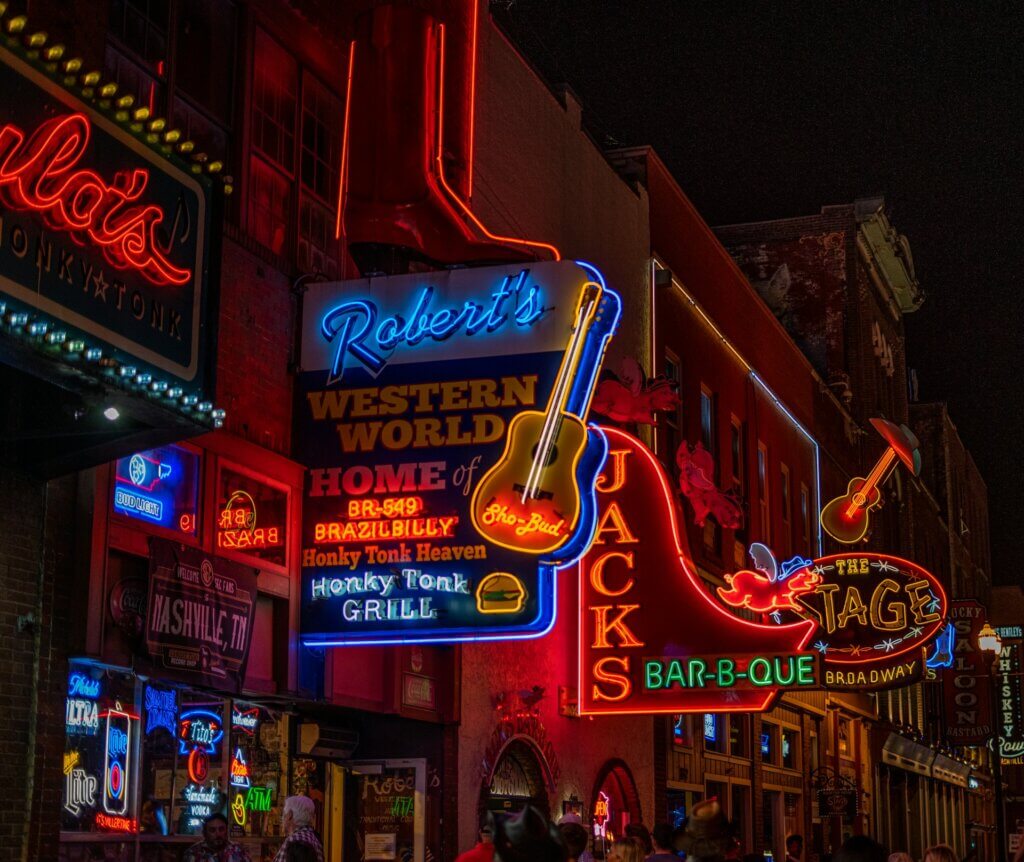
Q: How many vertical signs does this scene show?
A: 3